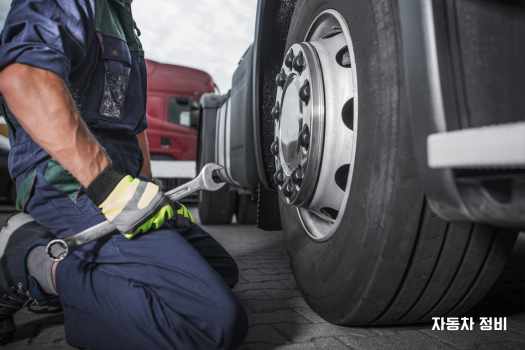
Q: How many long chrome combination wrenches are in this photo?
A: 1